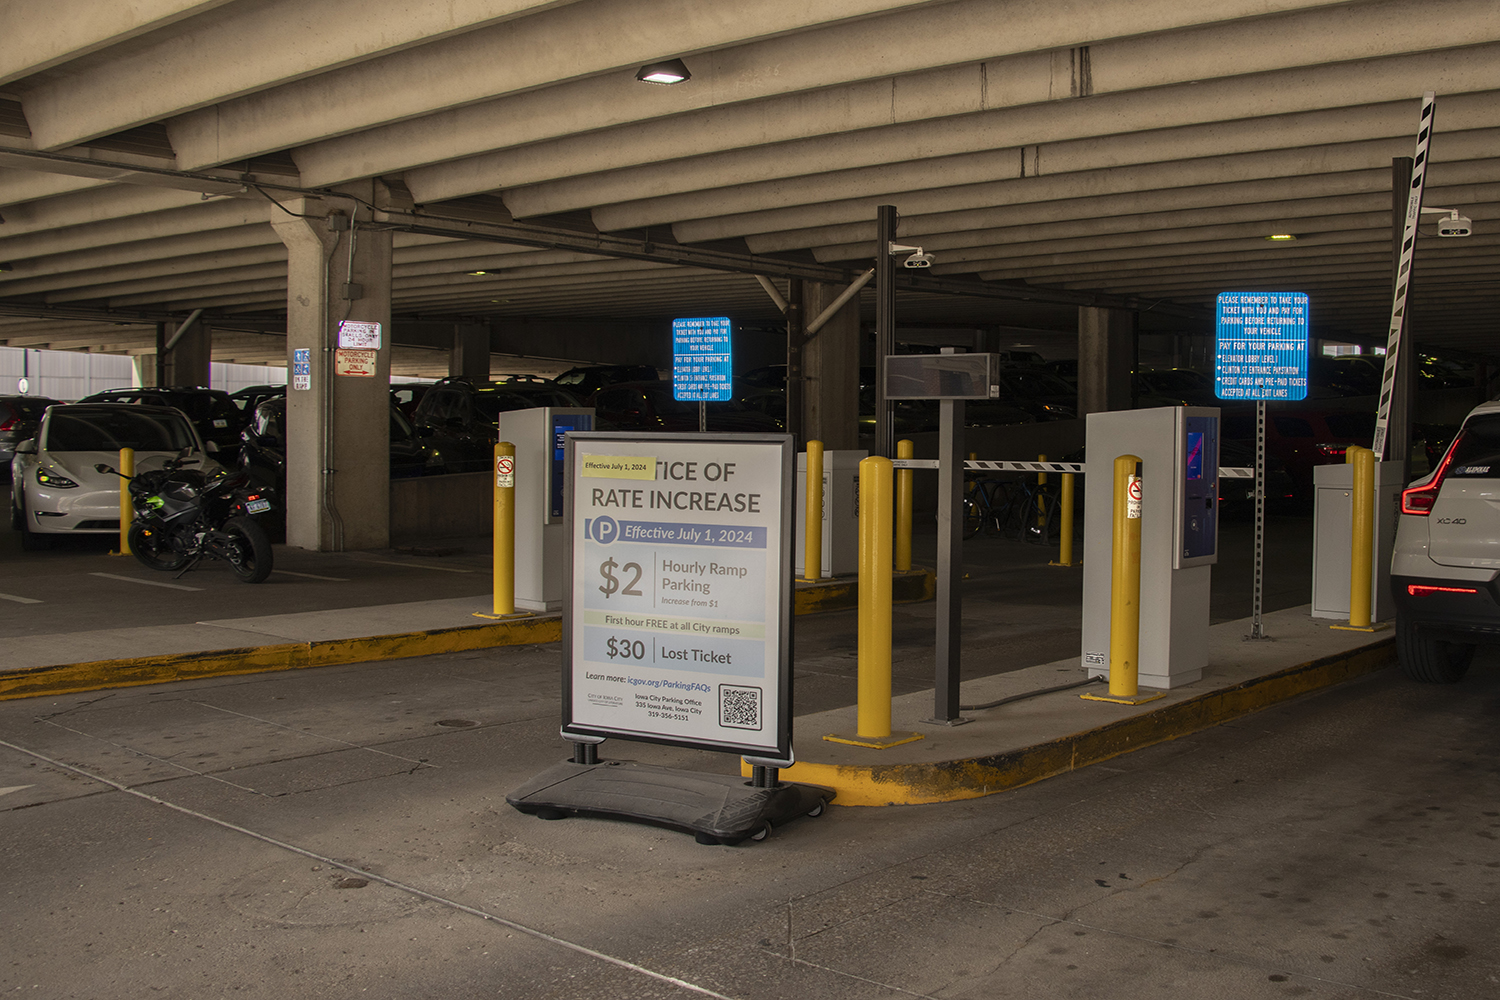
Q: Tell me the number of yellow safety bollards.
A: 11